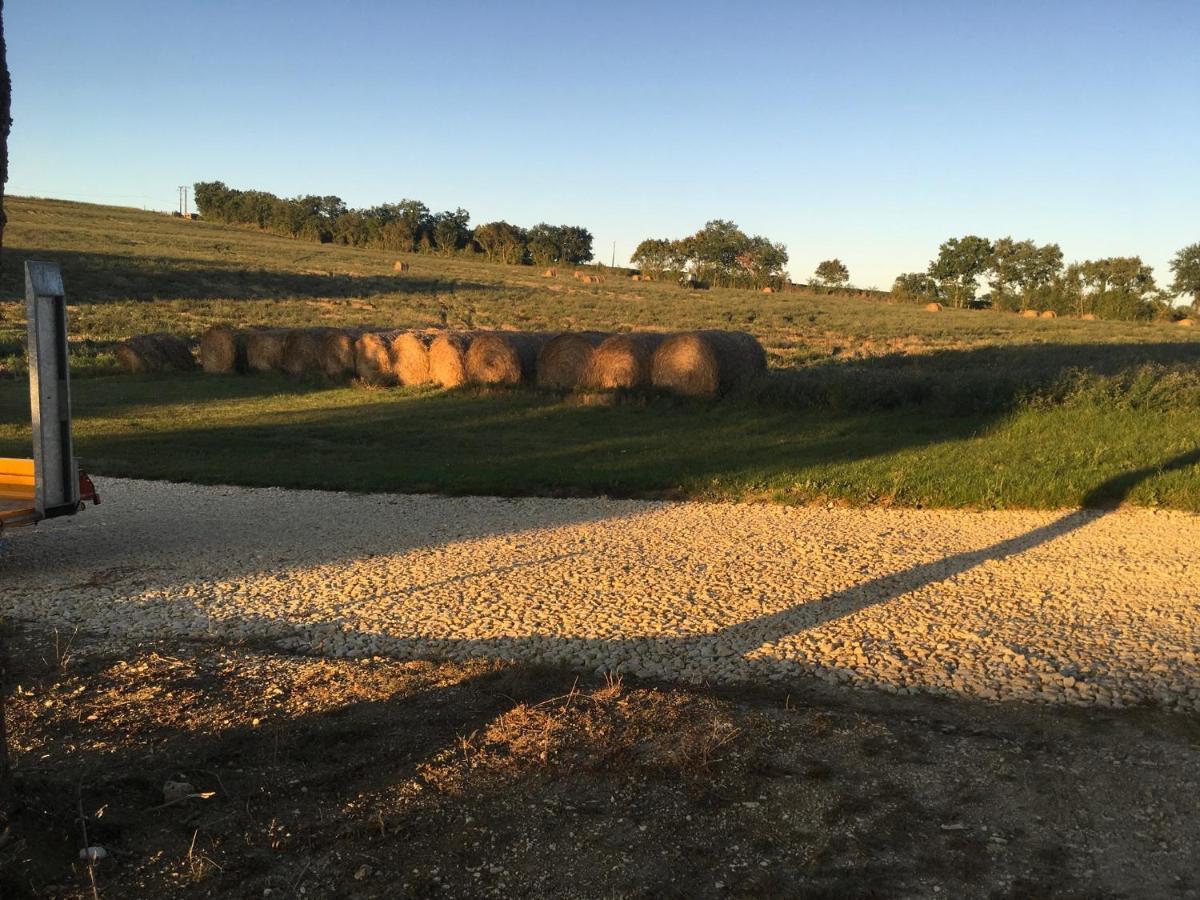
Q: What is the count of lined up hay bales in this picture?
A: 12